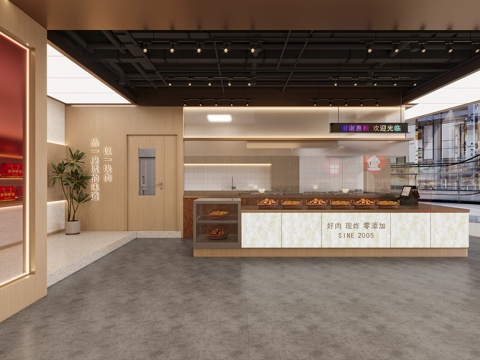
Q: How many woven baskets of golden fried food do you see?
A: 8